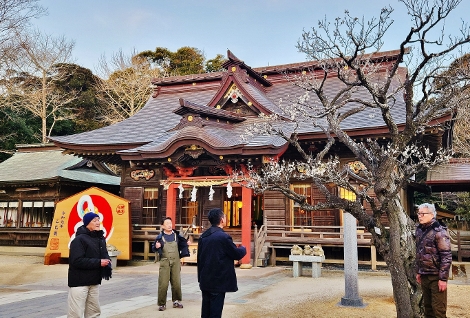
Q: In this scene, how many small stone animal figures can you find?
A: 3